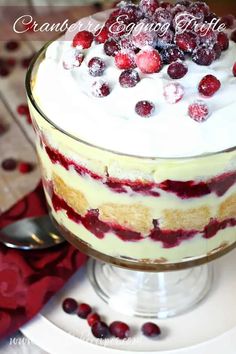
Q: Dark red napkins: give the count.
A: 1